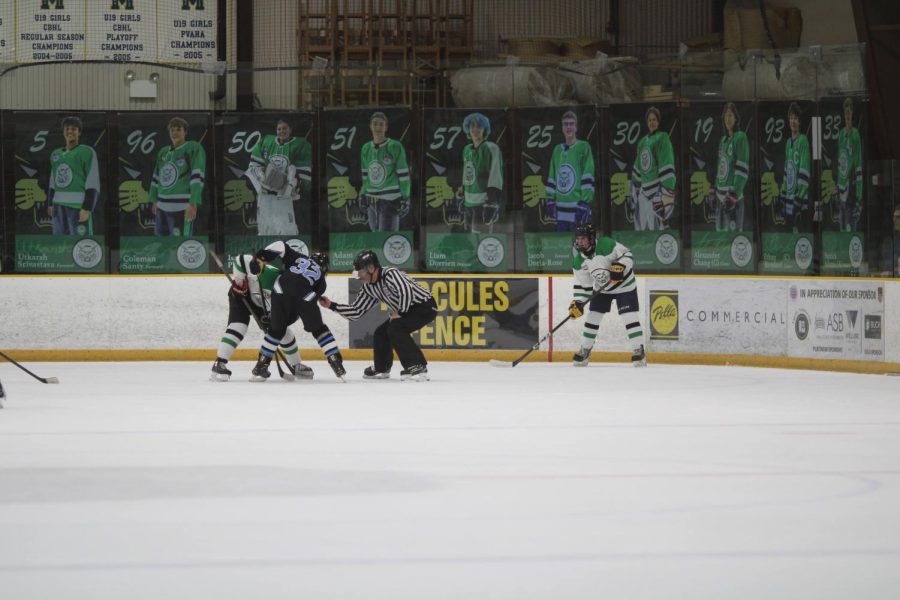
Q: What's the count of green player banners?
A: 10